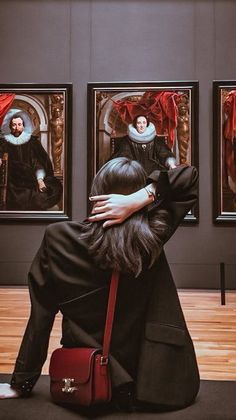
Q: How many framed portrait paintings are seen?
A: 3